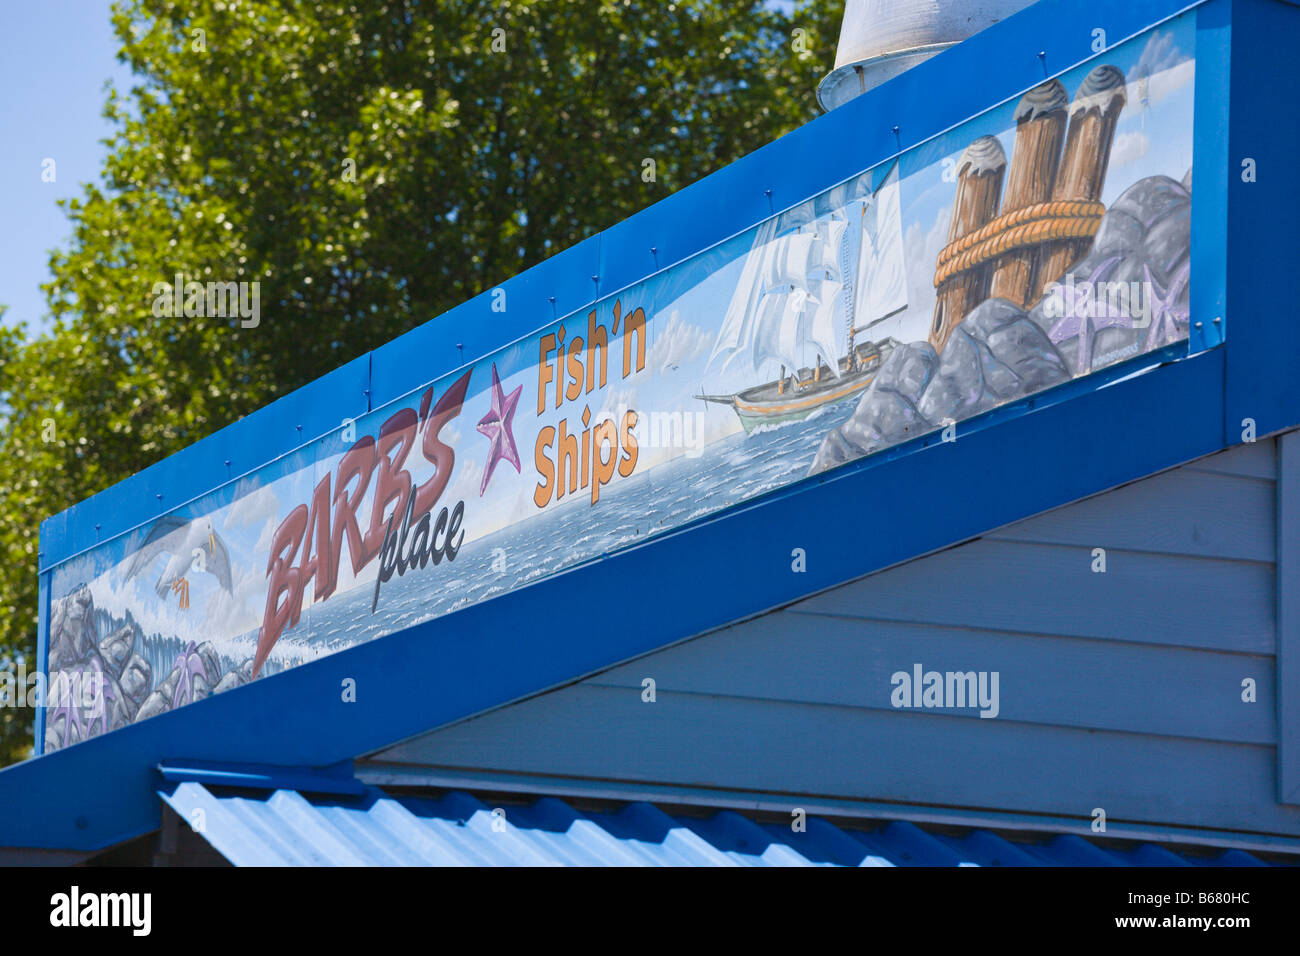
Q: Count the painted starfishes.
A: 6